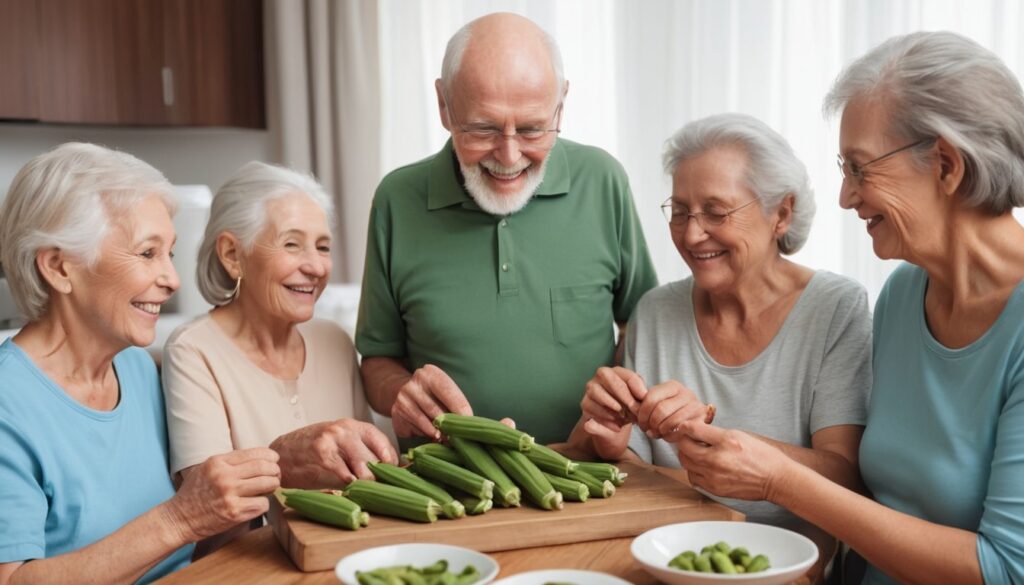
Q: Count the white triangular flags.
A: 0